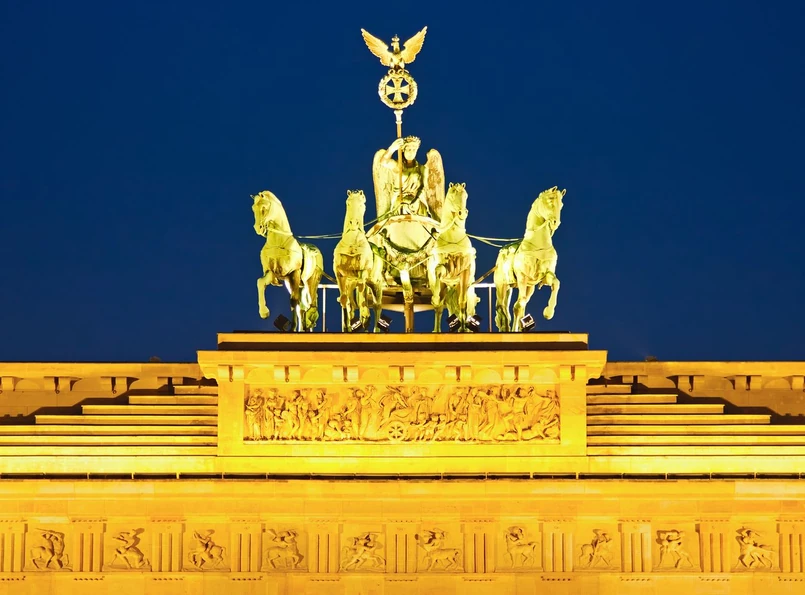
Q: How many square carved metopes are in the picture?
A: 10